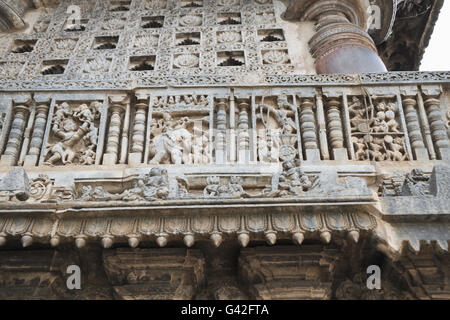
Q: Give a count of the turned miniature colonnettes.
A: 10